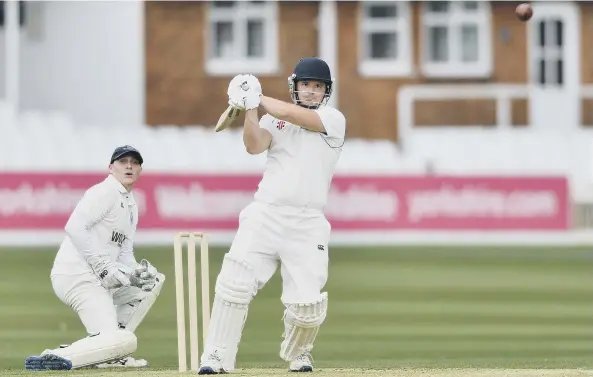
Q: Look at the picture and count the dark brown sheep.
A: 0